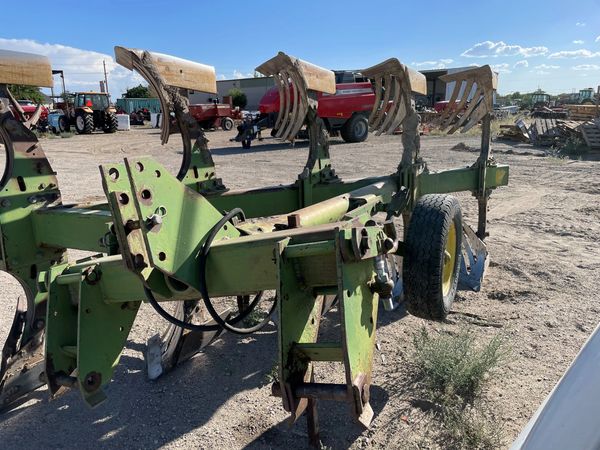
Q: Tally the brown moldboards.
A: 5